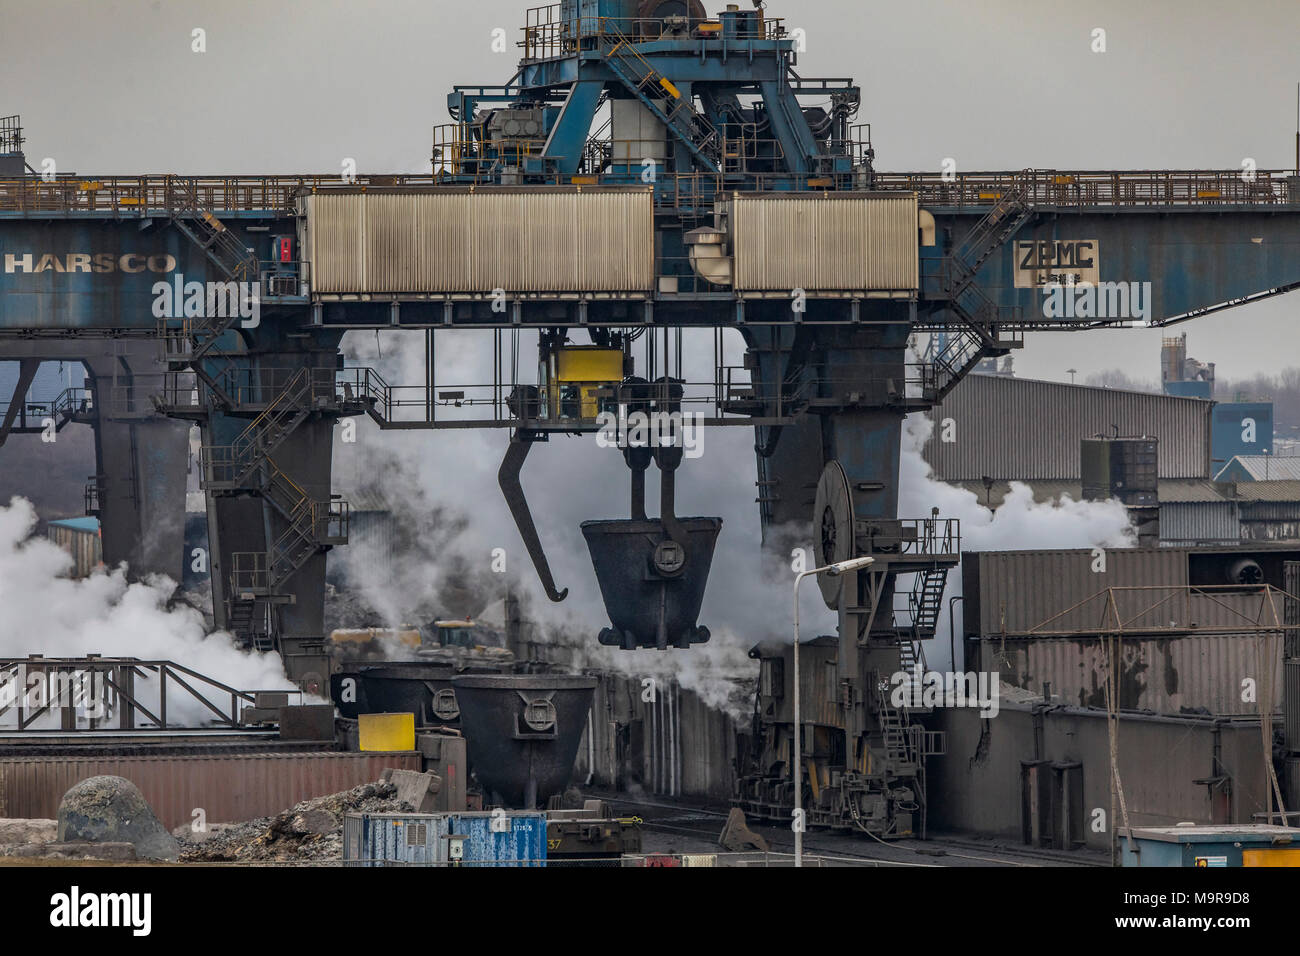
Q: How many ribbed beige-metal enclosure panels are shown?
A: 2